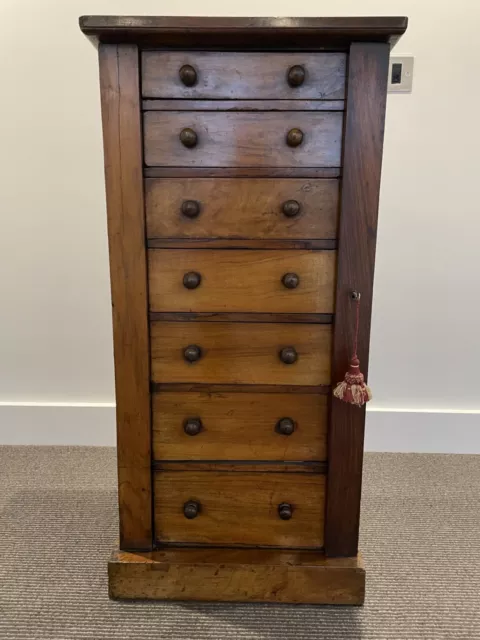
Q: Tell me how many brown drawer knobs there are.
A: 14